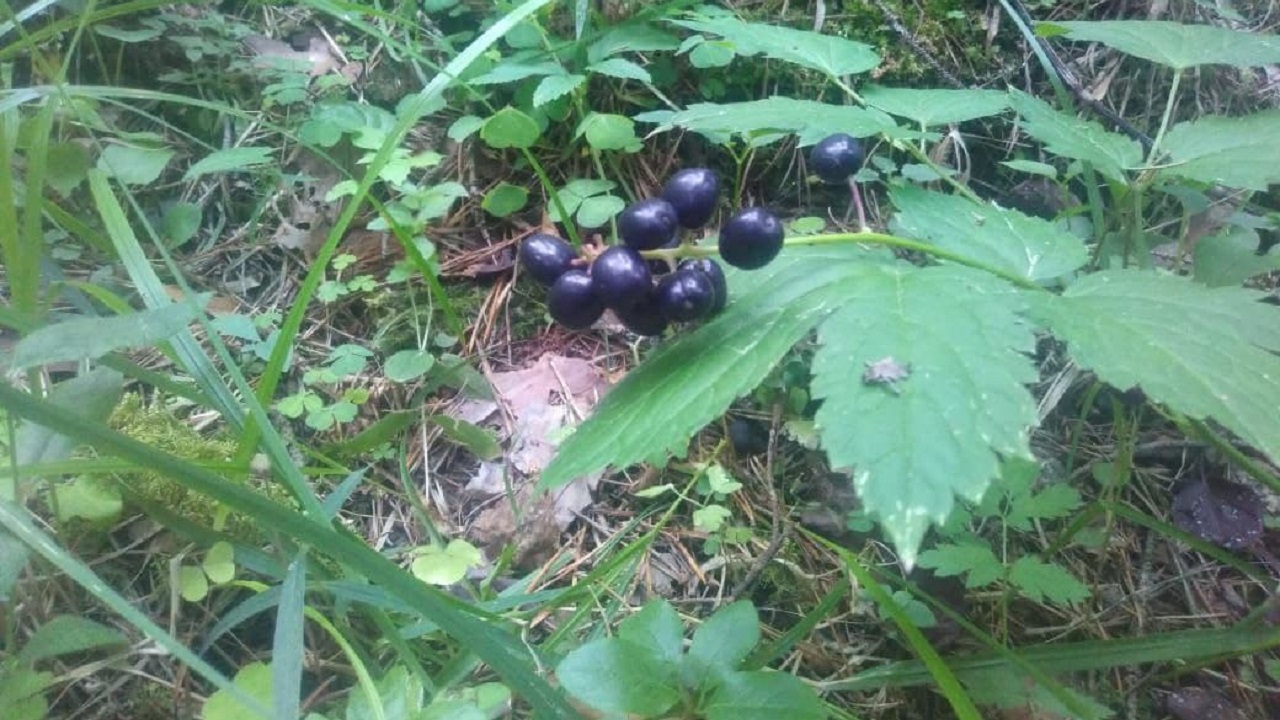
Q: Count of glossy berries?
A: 10